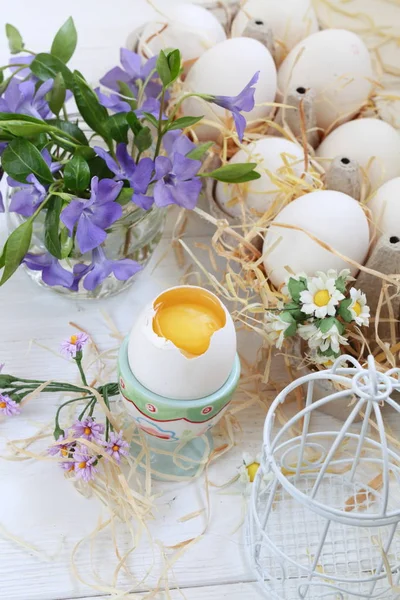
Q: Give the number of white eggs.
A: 9